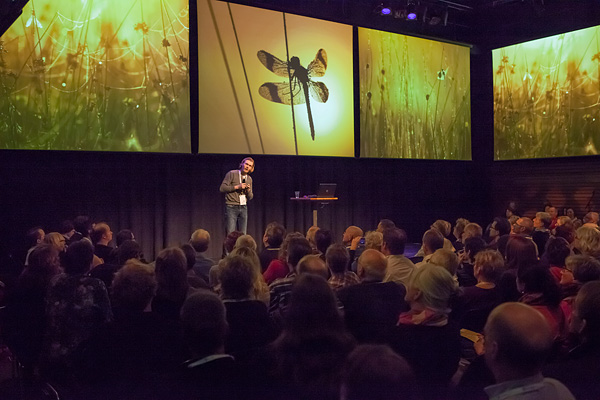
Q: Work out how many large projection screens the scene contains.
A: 4